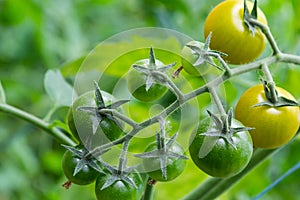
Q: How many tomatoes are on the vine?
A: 9